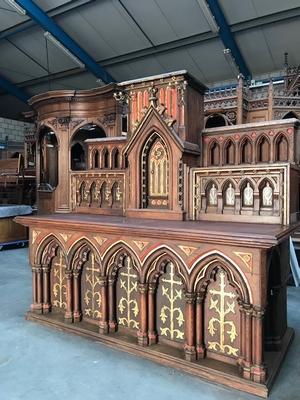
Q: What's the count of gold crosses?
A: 5